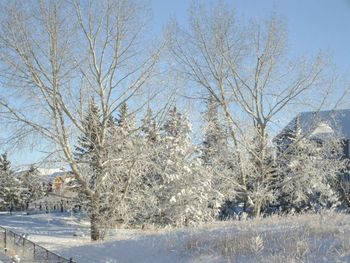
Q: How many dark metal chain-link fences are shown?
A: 1